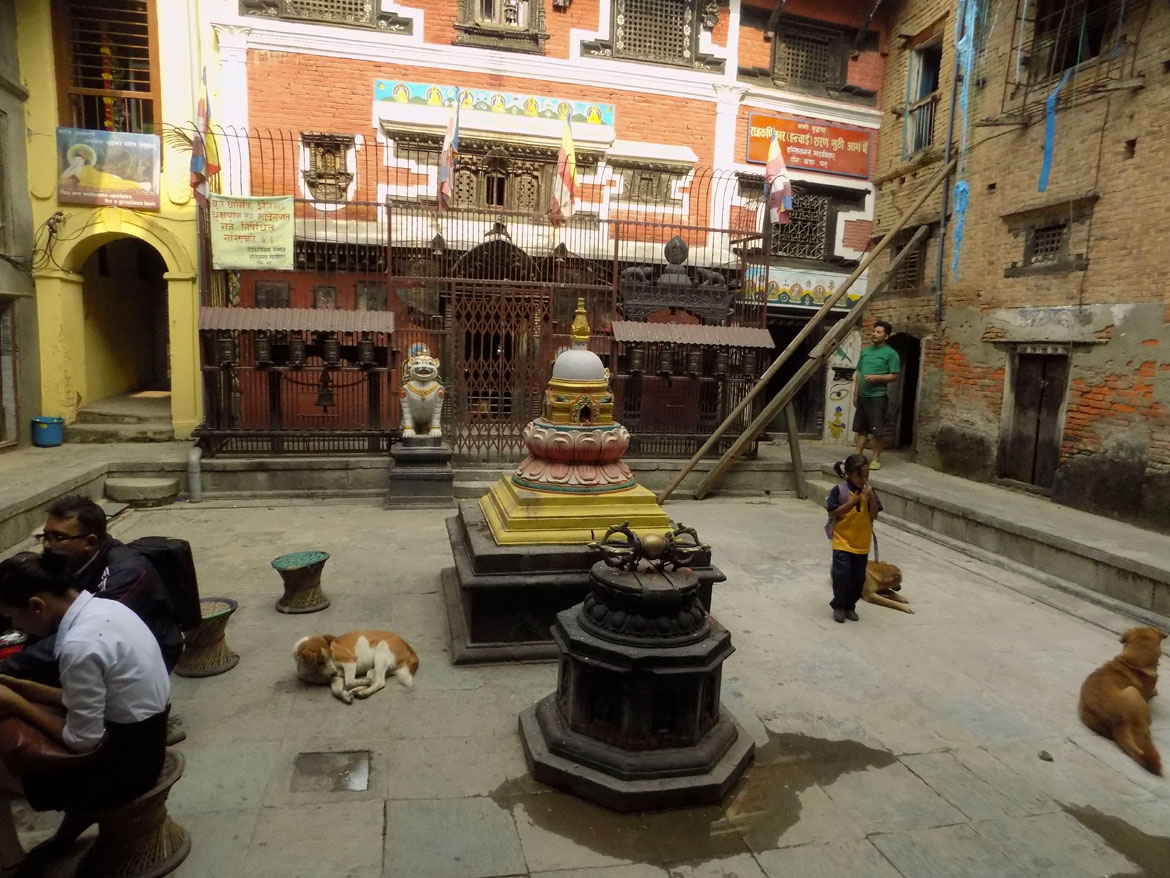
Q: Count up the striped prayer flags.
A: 4